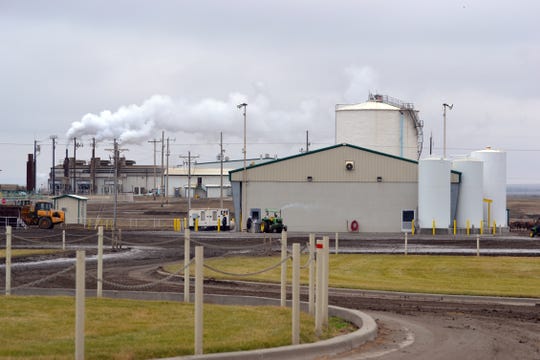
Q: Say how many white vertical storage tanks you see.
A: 4